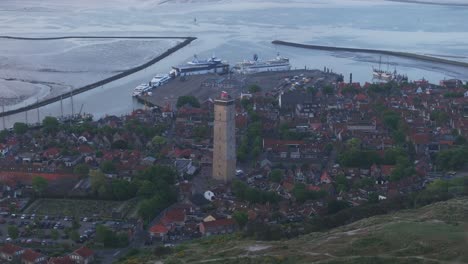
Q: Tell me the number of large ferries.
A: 2